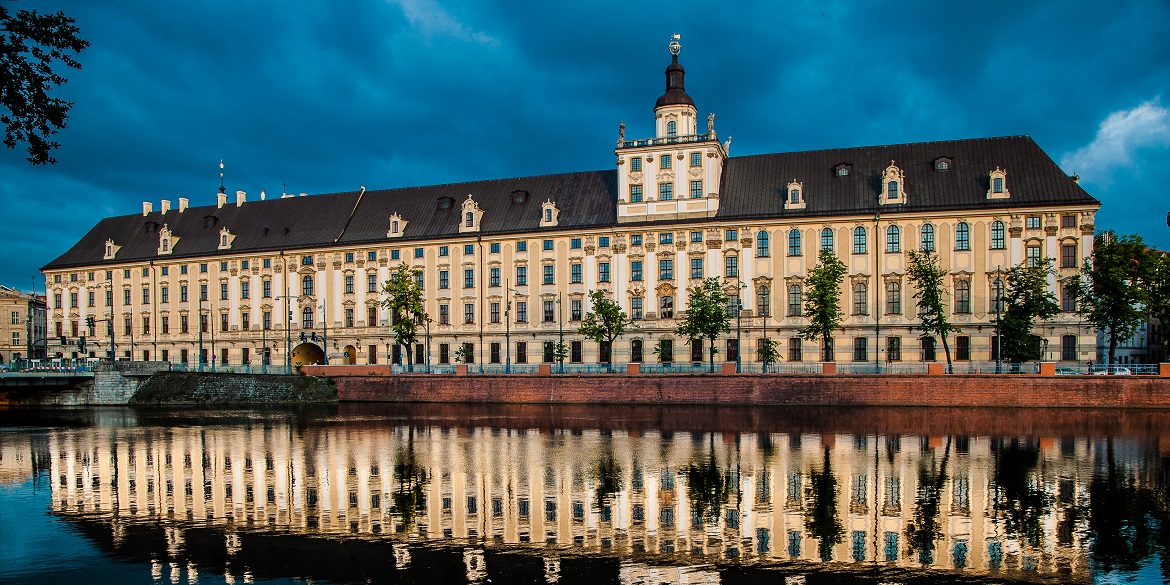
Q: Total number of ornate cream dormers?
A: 9